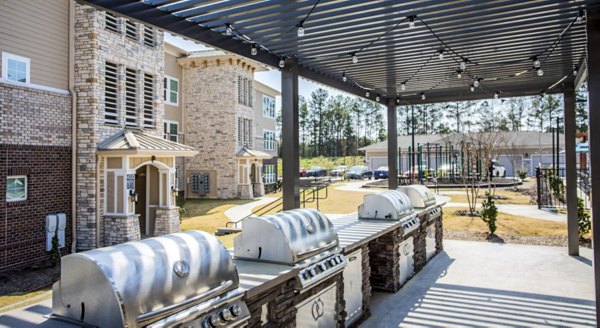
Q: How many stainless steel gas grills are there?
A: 4